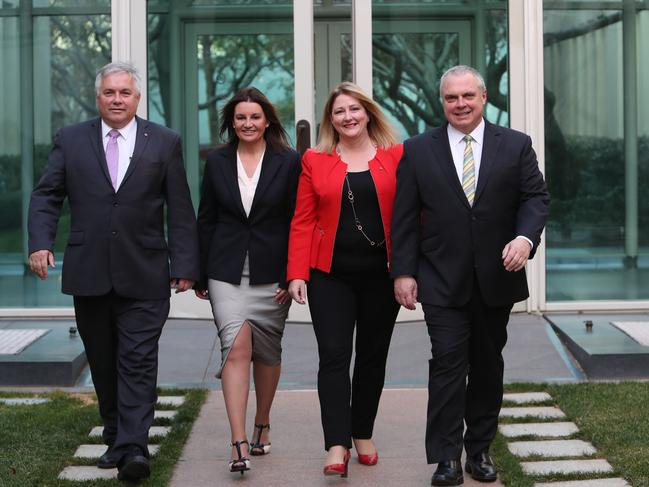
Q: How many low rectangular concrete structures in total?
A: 2